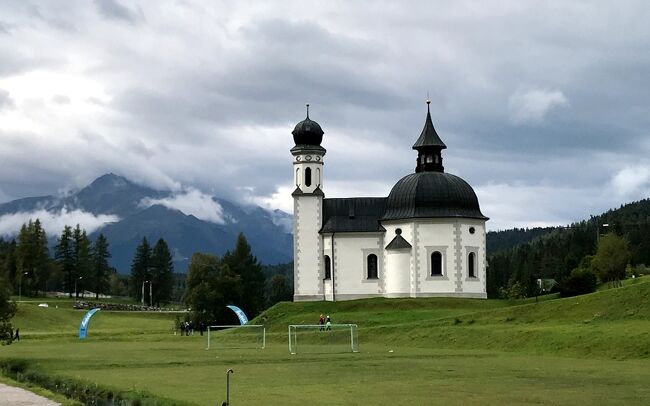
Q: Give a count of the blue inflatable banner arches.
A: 2